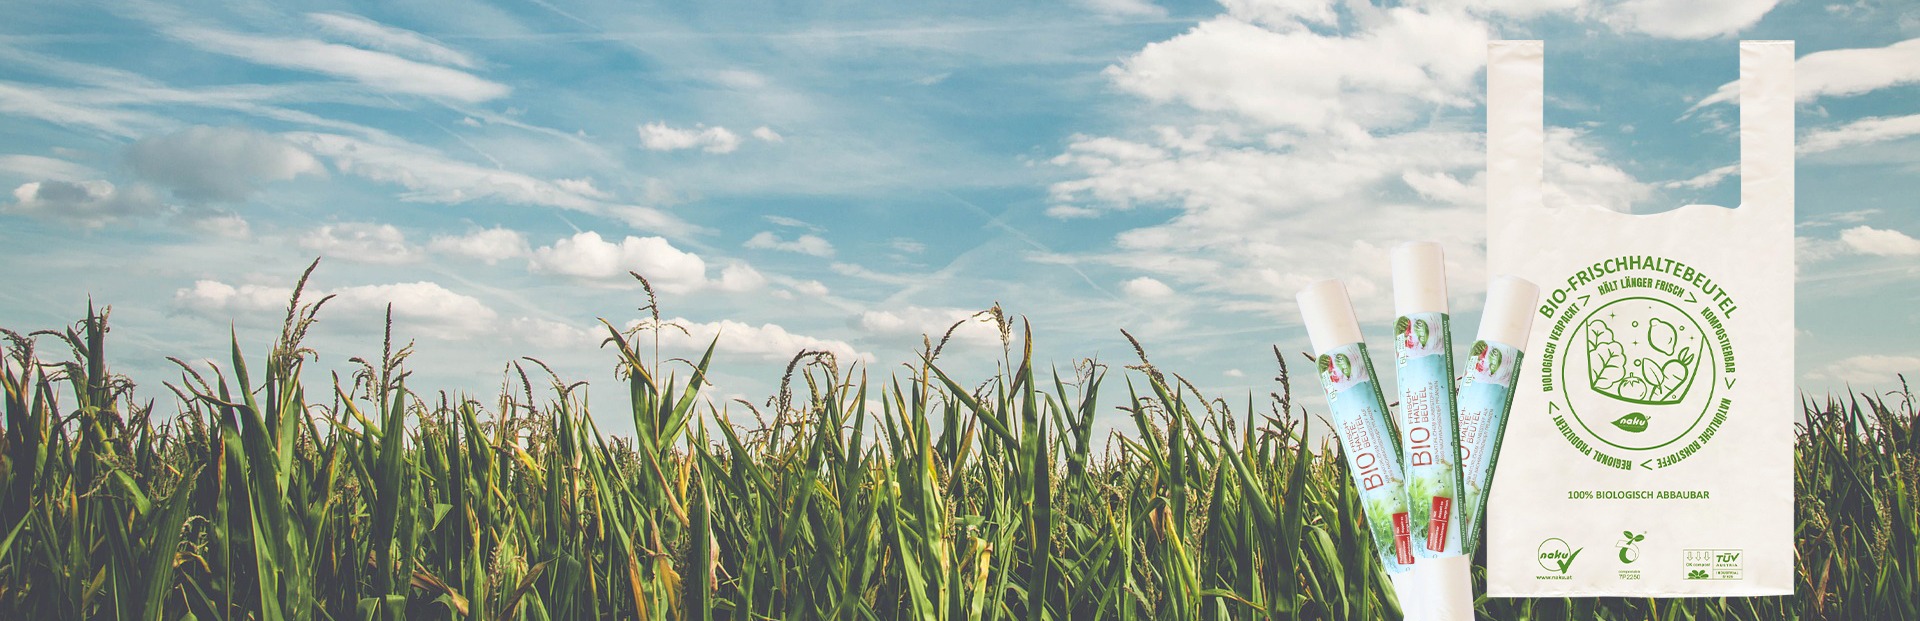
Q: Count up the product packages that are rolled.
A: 3